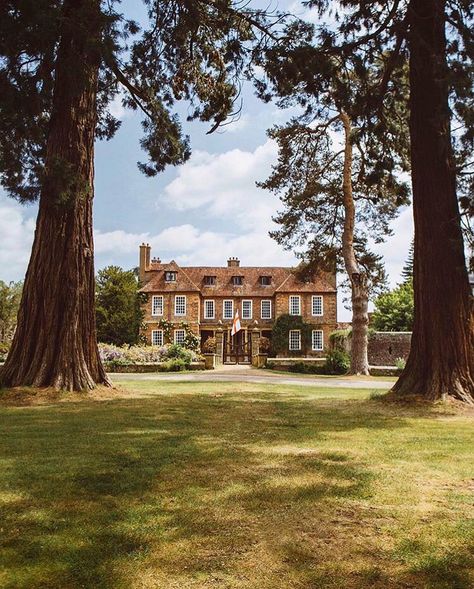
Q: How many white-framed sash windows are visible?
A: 12